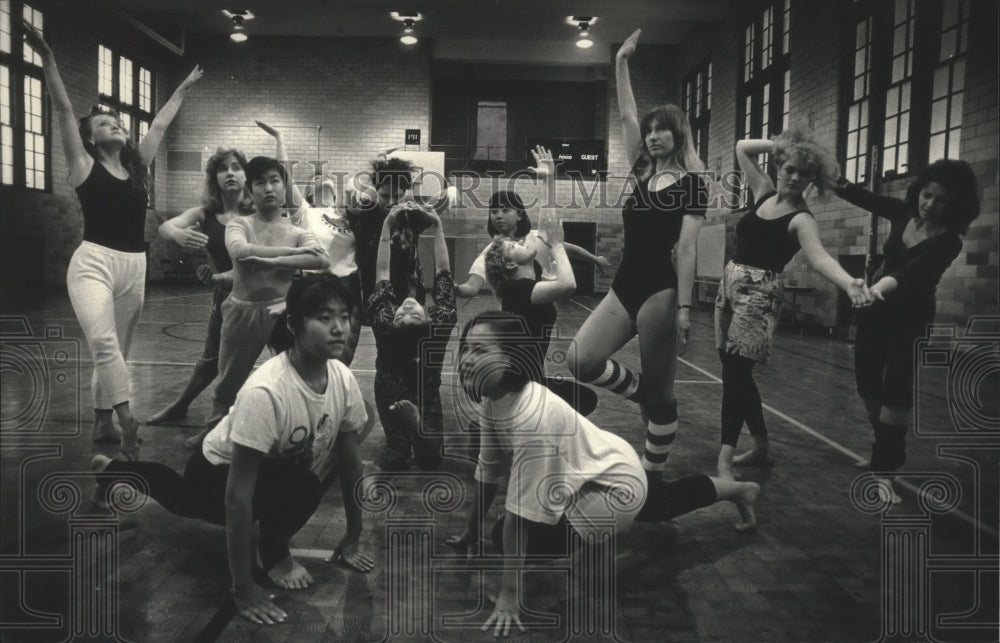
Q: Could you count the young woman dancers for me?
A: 13